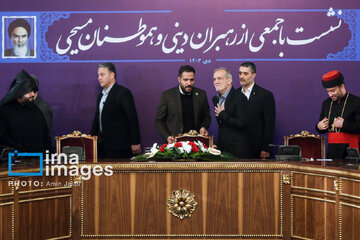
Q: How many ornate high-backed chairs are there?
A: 3